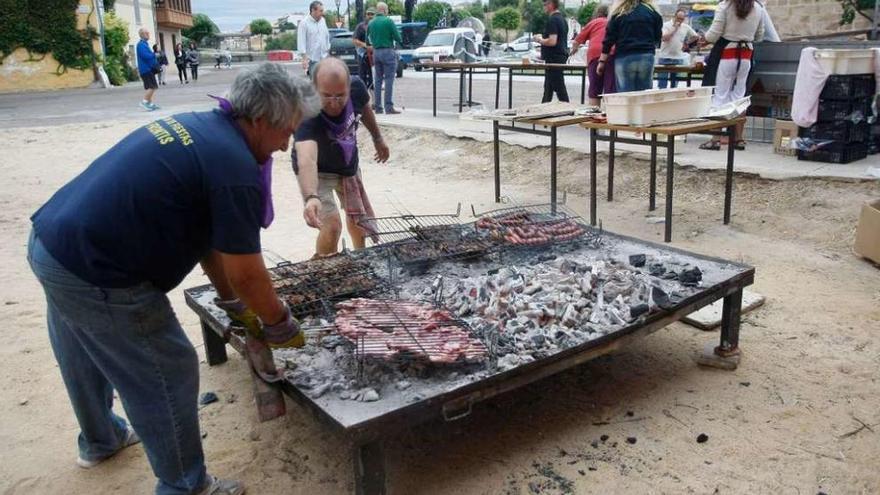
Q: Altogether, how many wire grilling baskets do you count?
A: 4